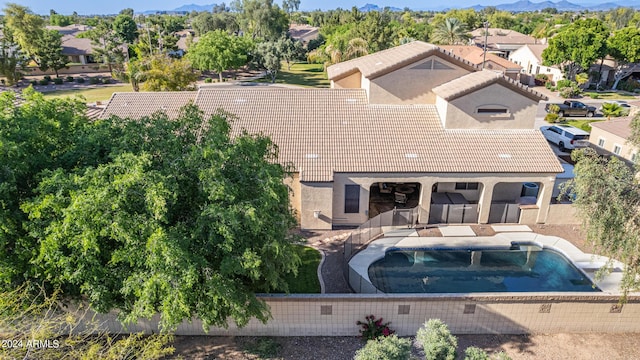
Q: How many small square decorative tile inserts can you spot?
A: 5